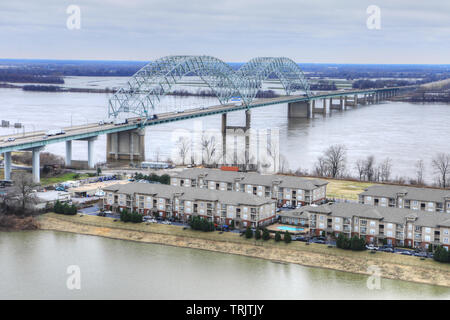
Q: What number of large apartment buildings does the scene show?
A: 4